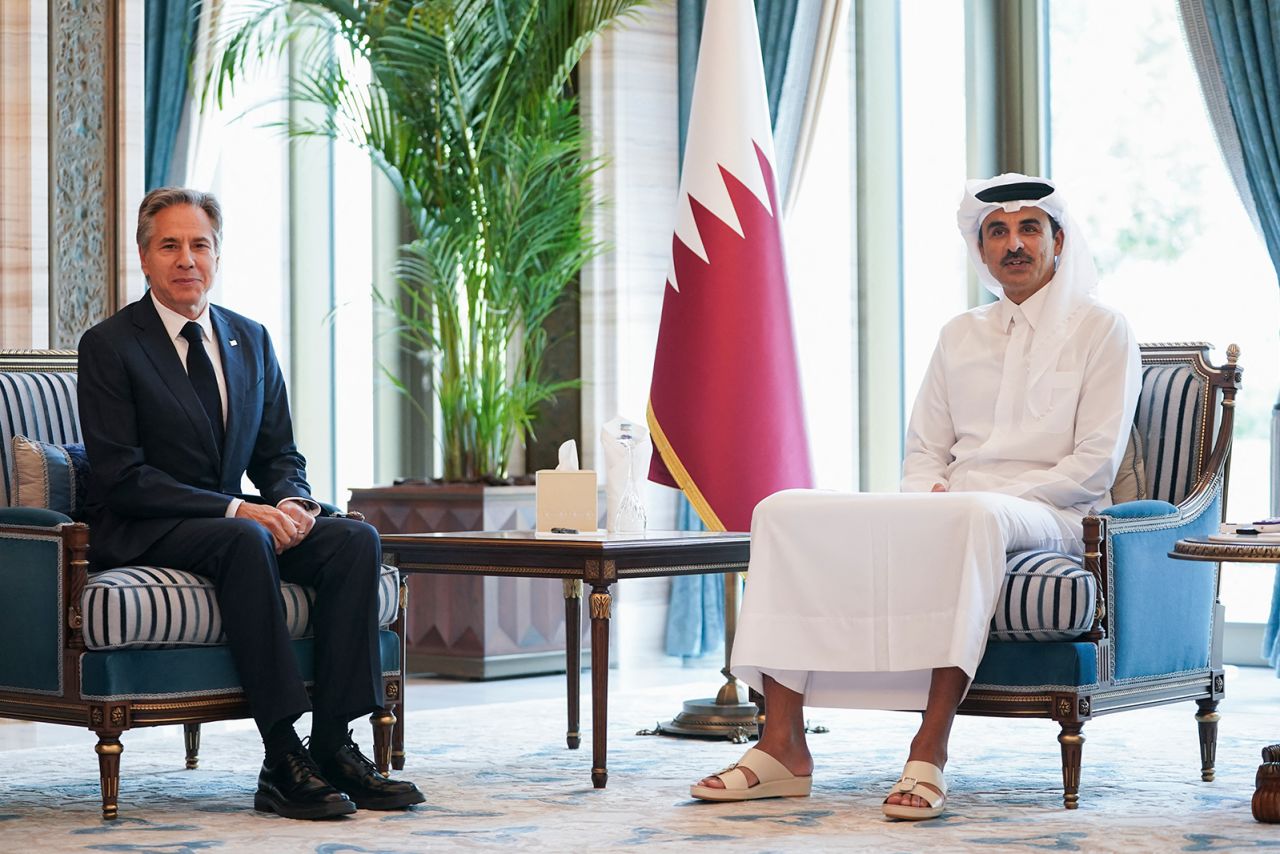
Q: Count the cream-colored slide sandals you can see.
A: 2